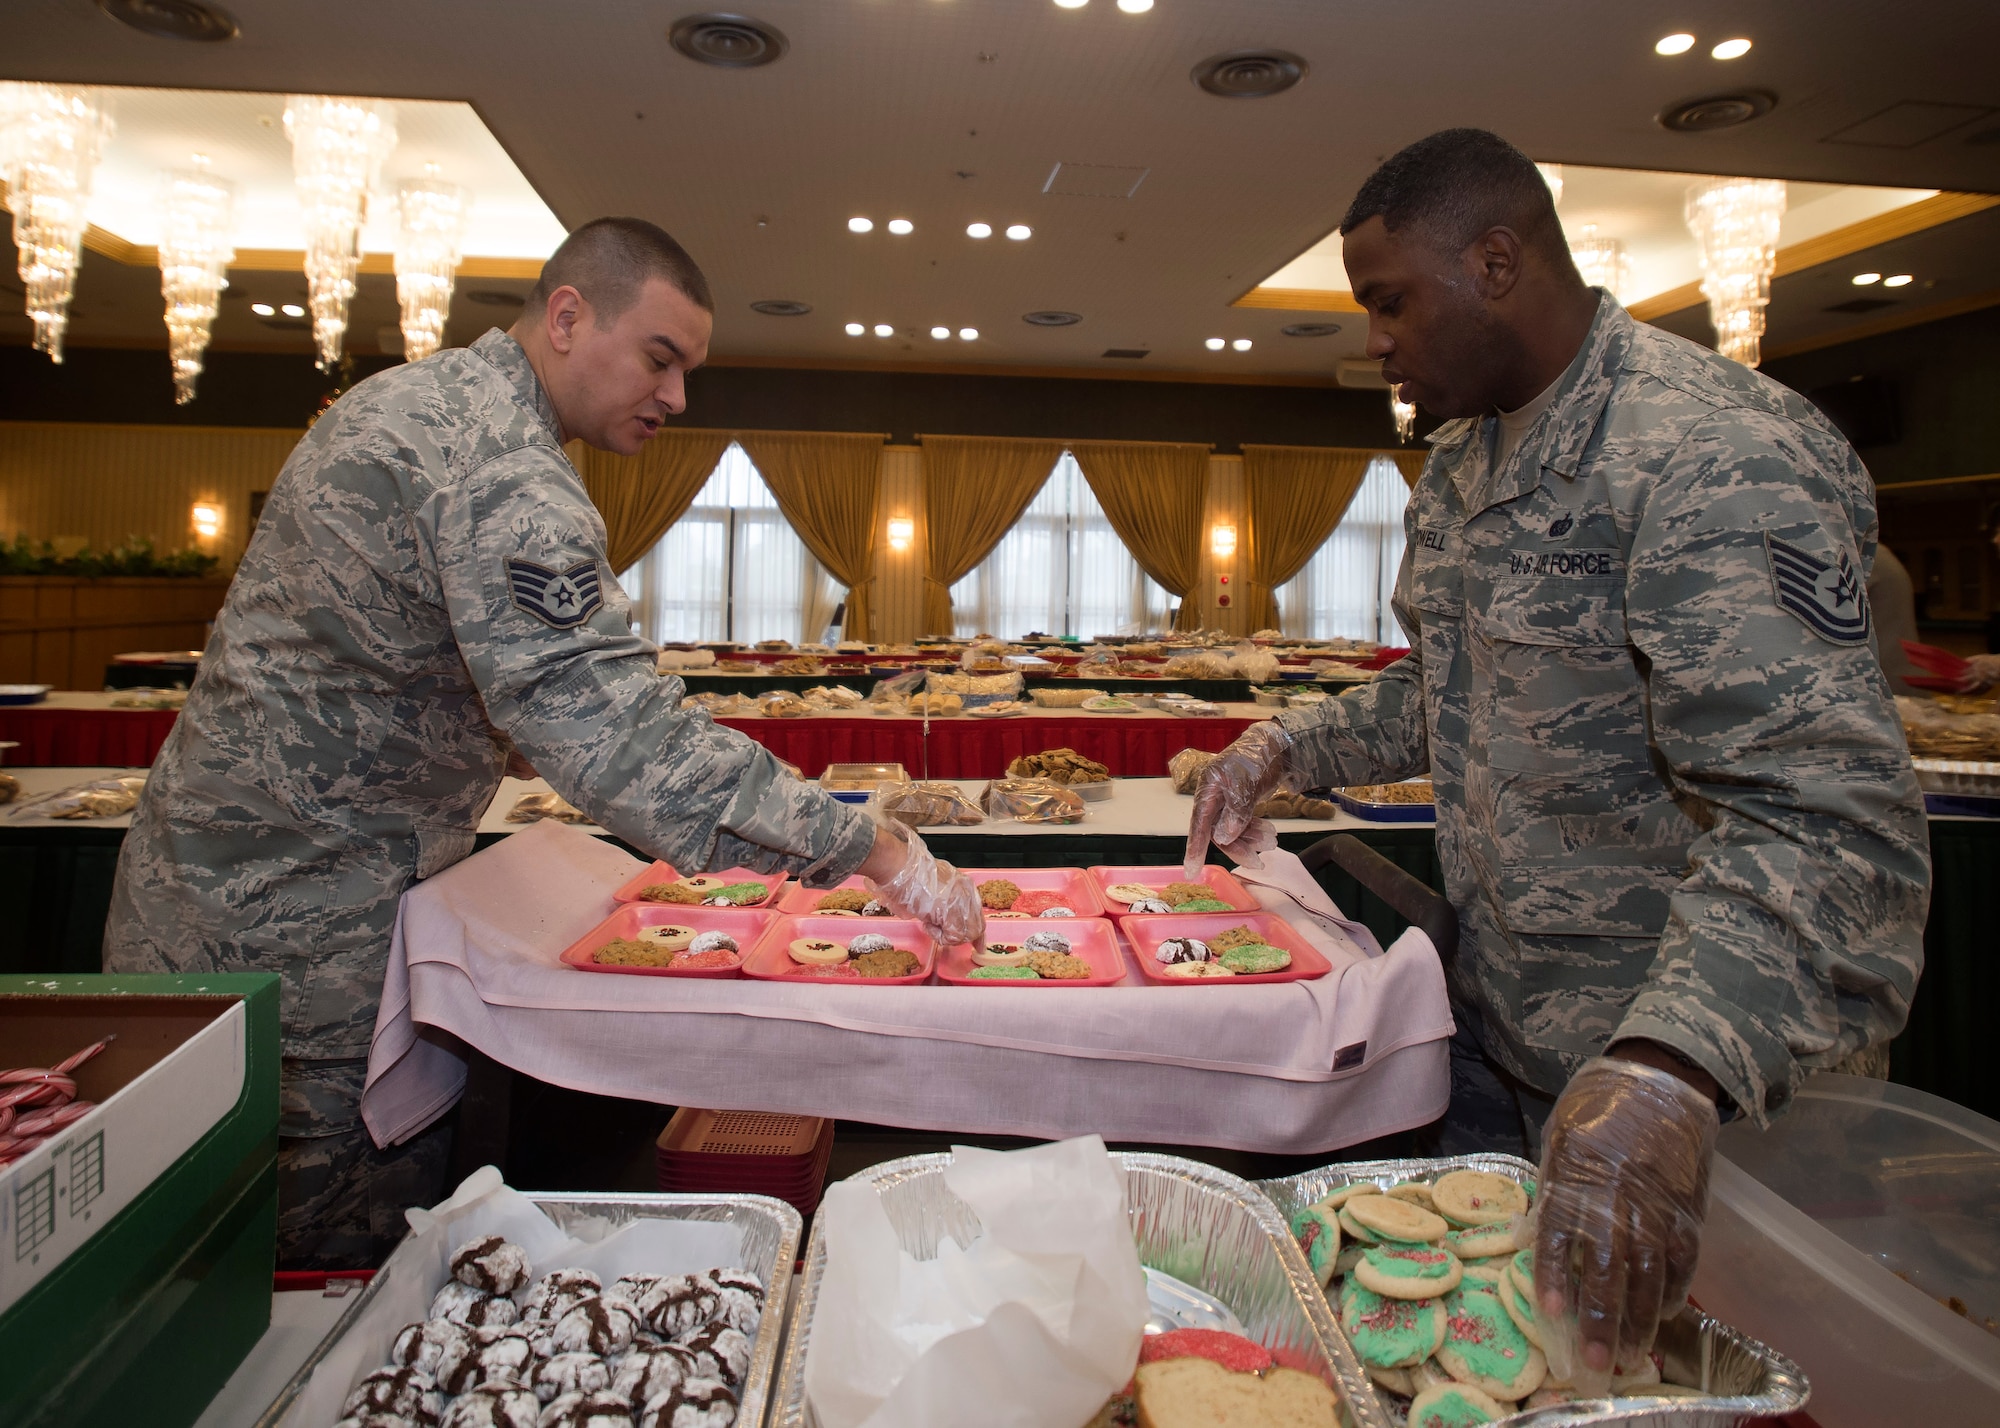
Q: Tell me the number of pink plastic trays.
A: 8